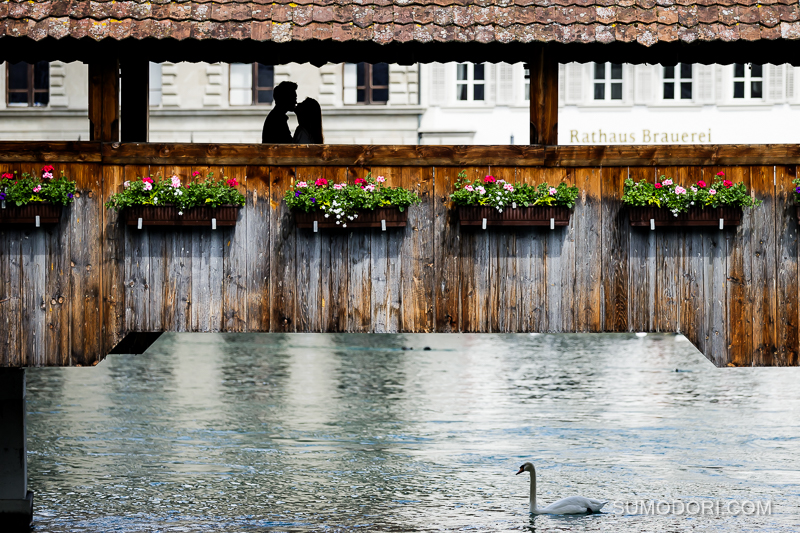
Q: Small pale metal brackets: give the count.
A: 9